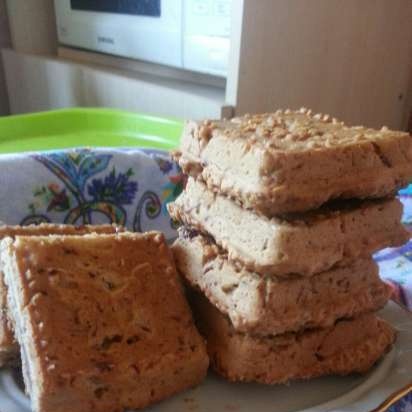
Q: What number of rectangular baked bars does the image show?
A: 6